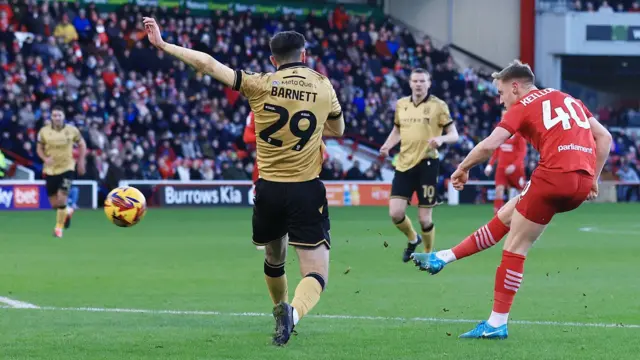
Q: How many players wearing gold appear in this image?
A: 3